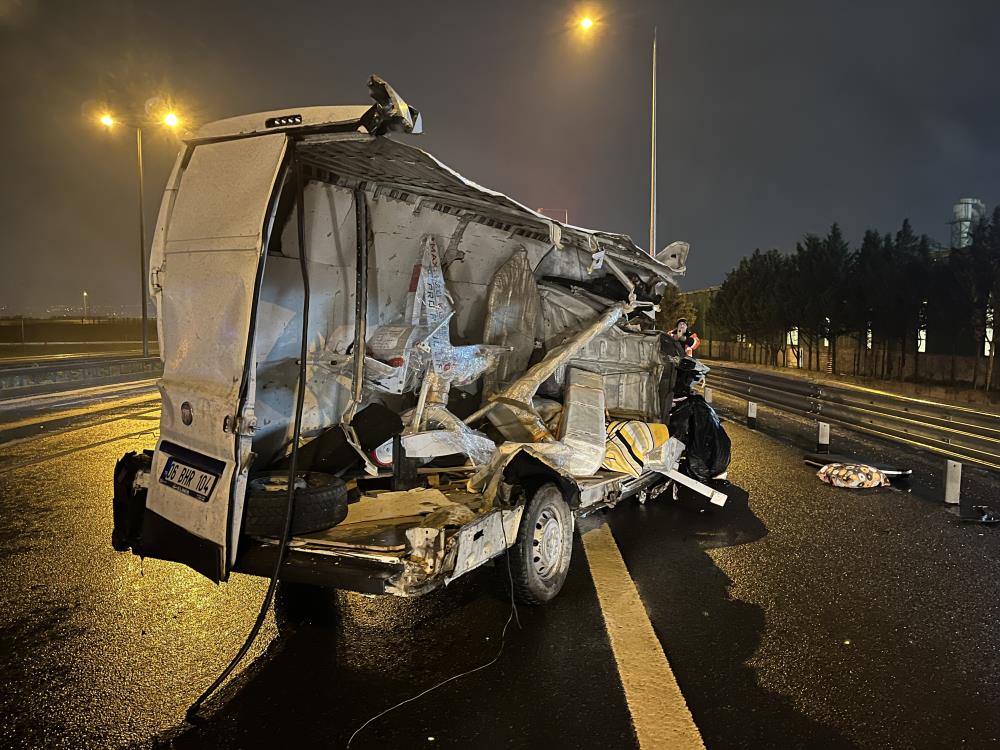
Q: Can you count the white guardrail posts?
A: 4